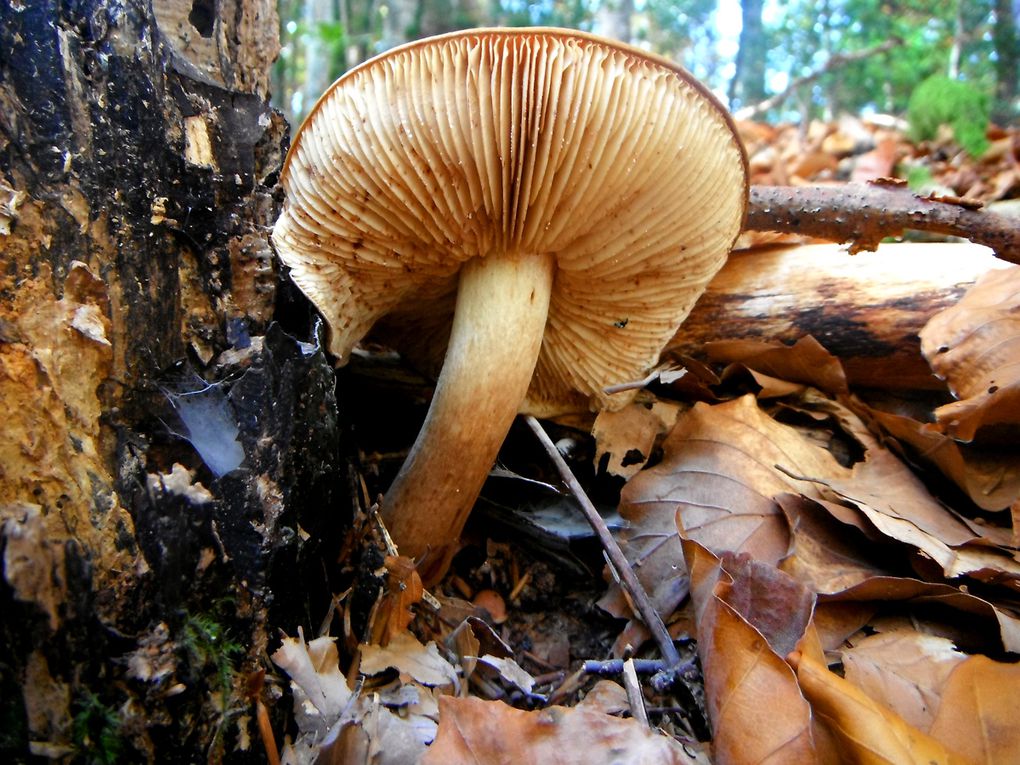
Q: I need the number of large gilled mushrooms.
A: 1